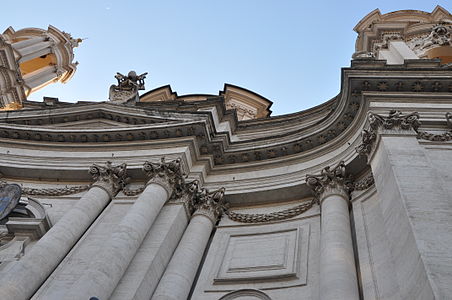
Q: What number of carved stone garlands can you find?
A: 5